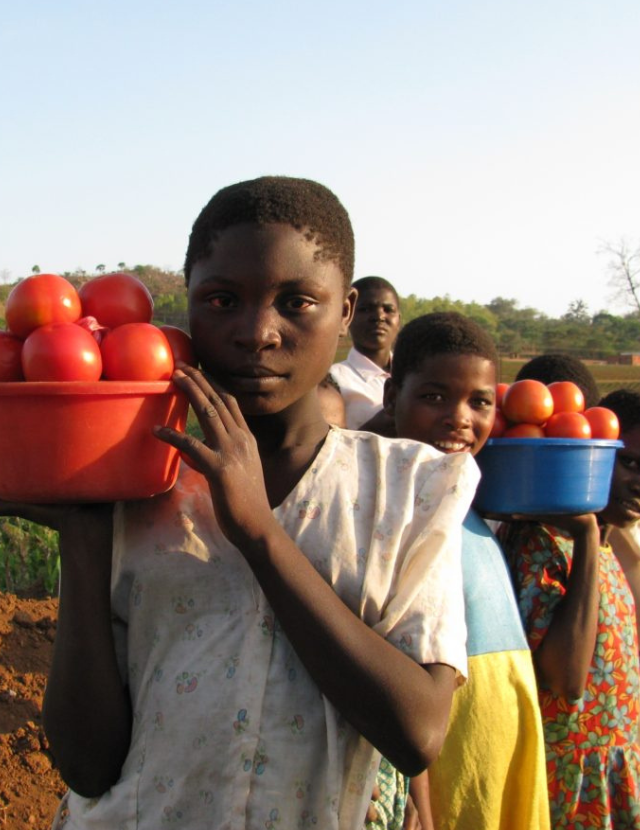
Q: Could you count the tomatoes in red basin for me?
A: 6